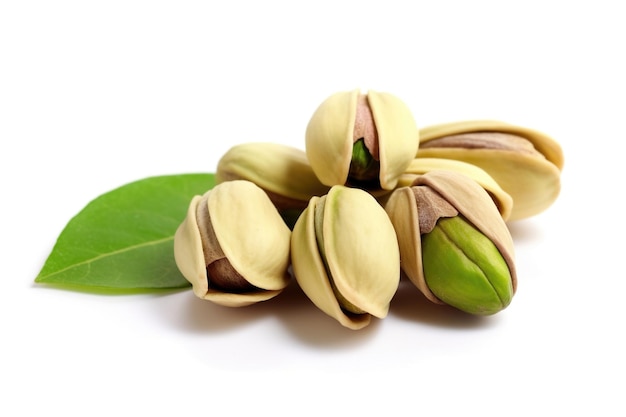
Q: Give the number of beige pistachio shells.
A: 7